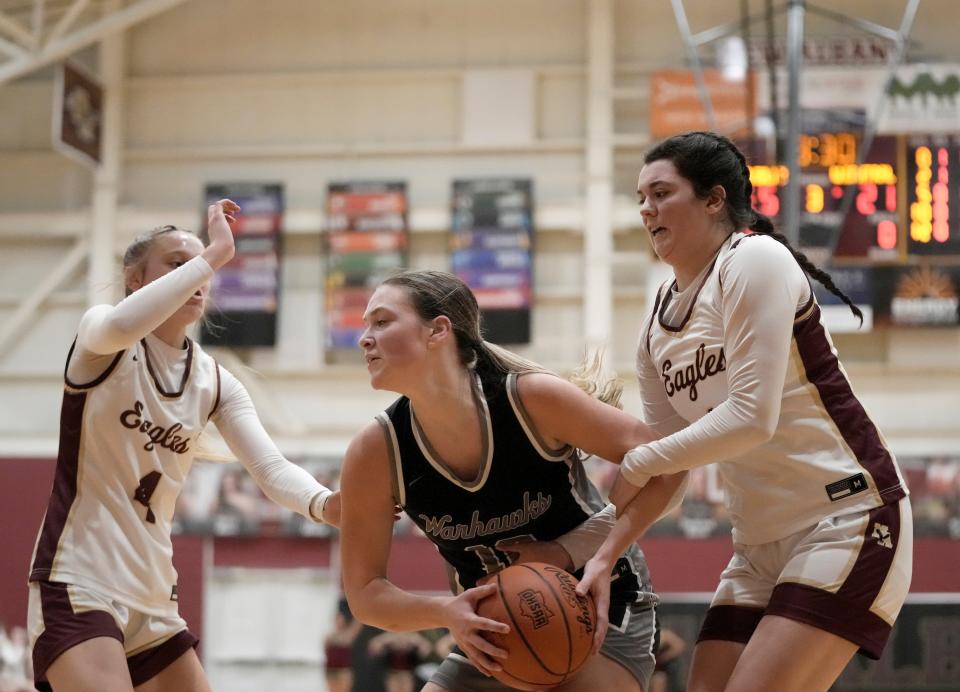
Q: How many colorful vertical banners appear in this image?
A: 3